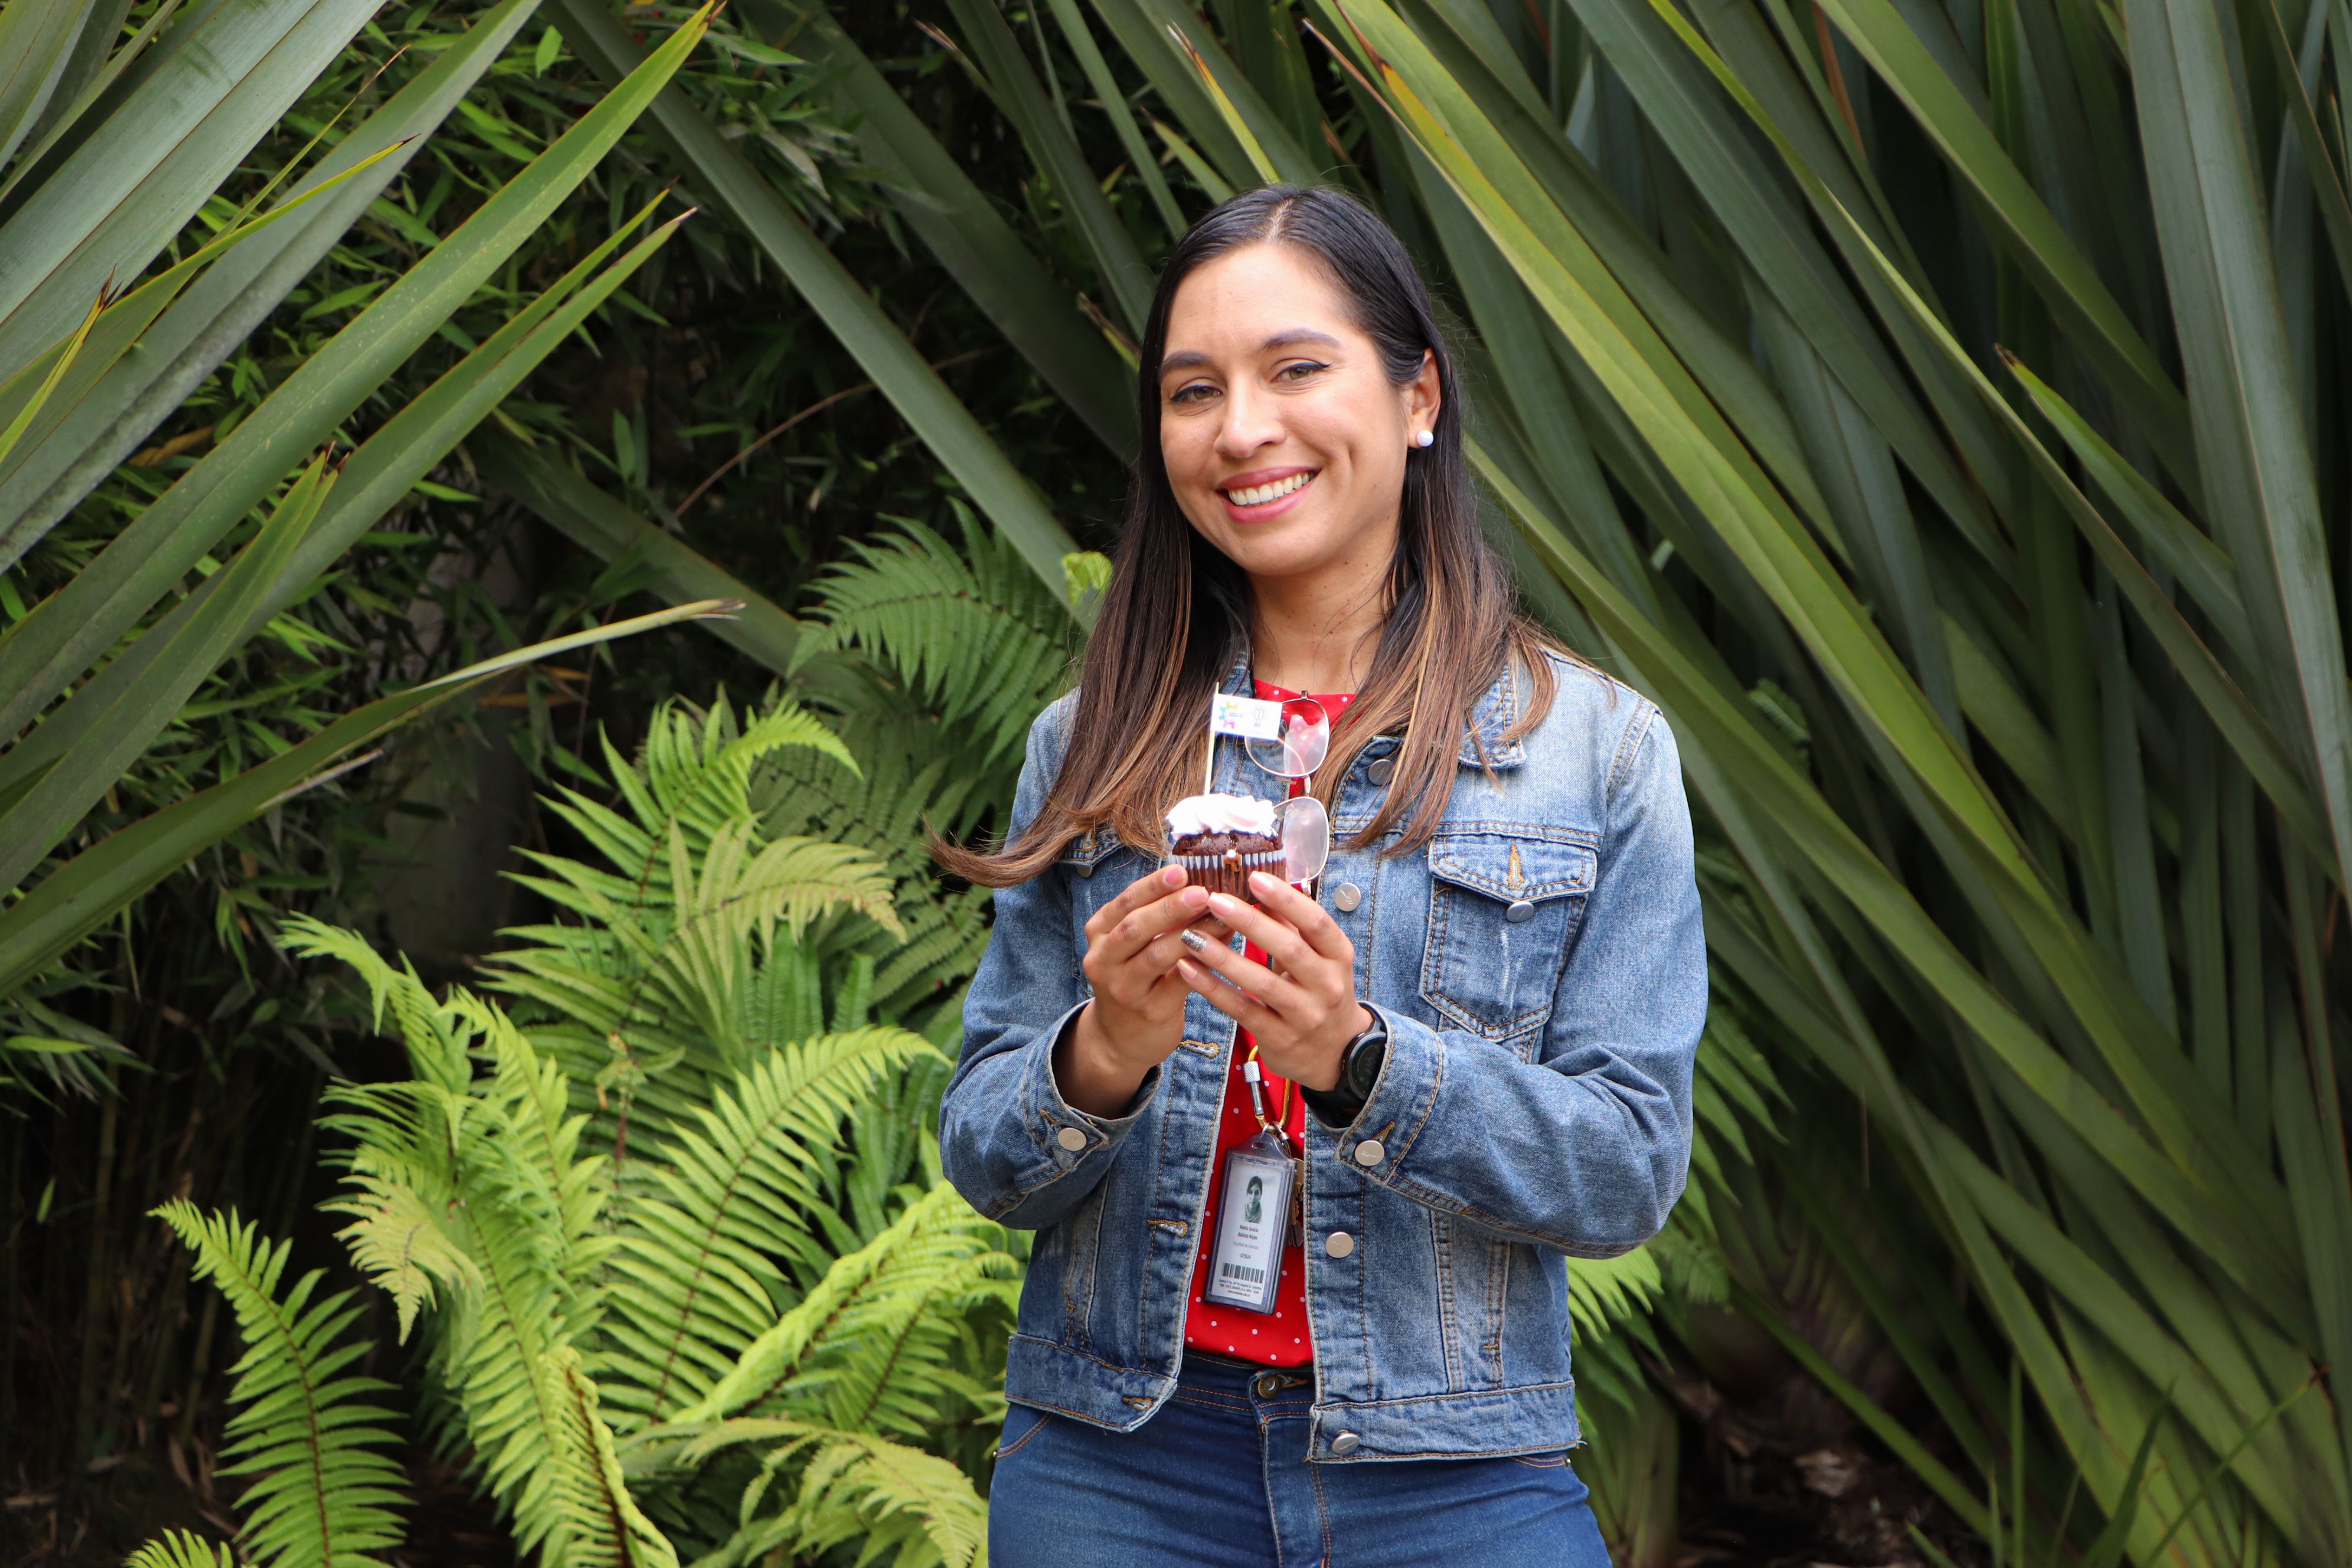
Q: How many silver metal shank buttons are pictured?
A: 8